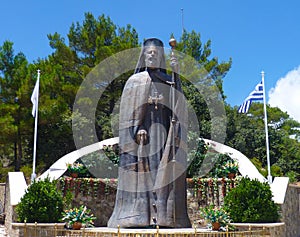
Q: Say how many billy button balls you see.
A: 0